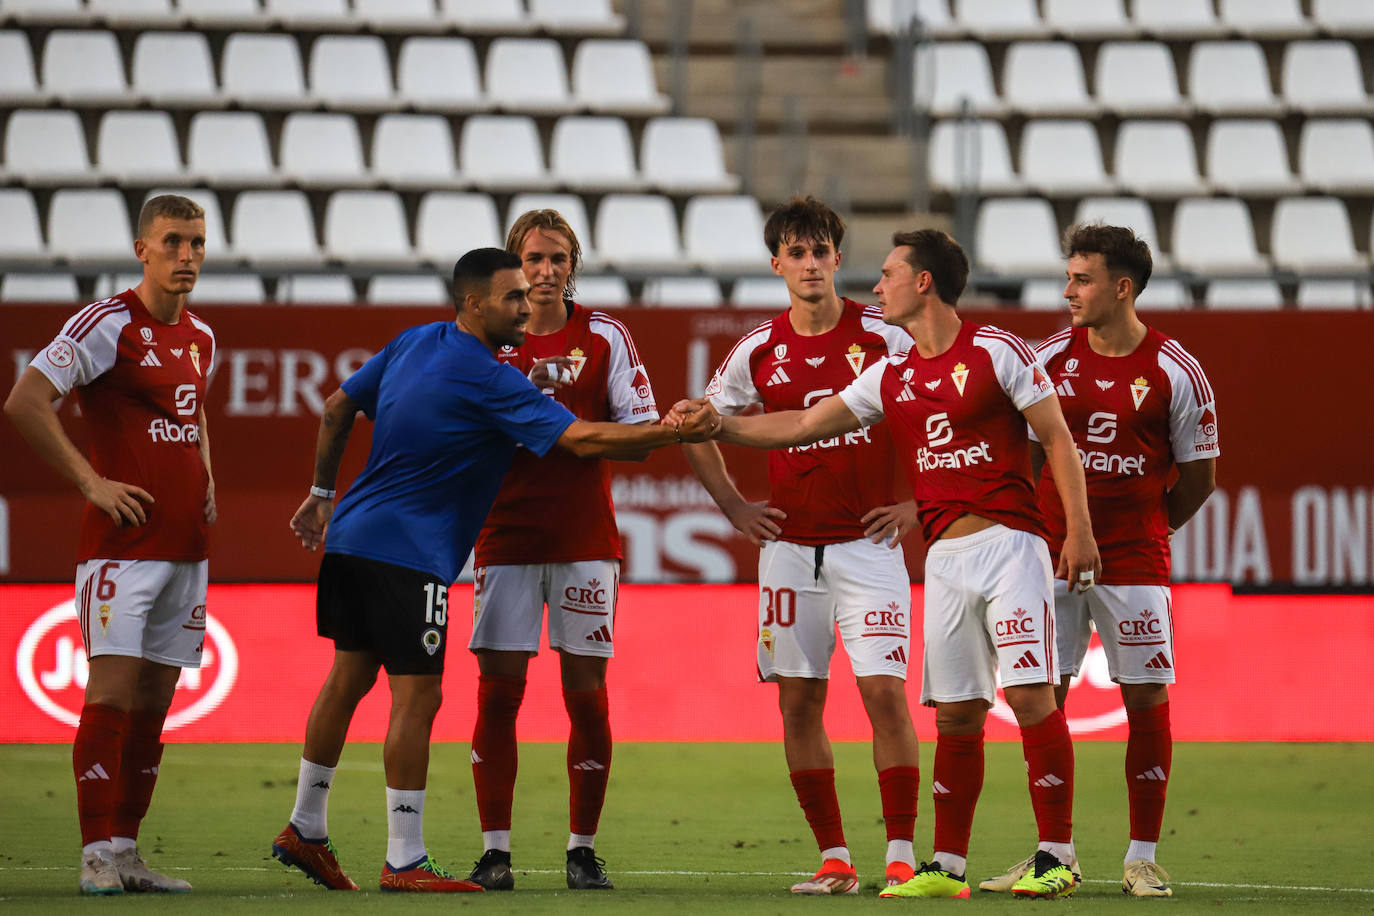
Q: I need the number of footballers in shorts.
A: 6